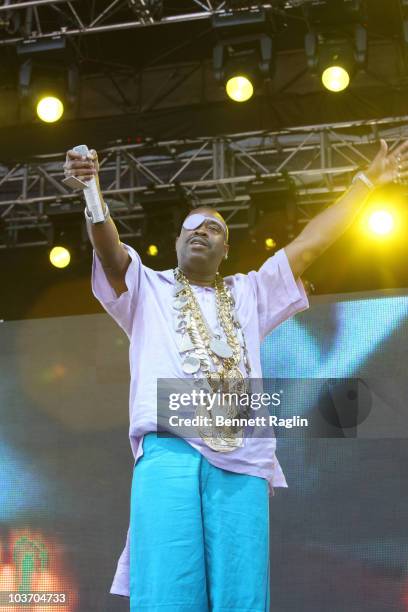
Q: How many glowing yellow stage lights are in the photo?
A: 7